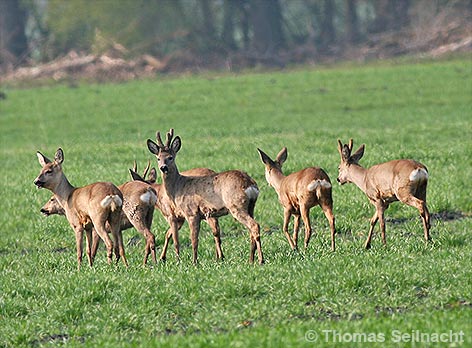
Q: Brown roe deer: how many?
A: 6